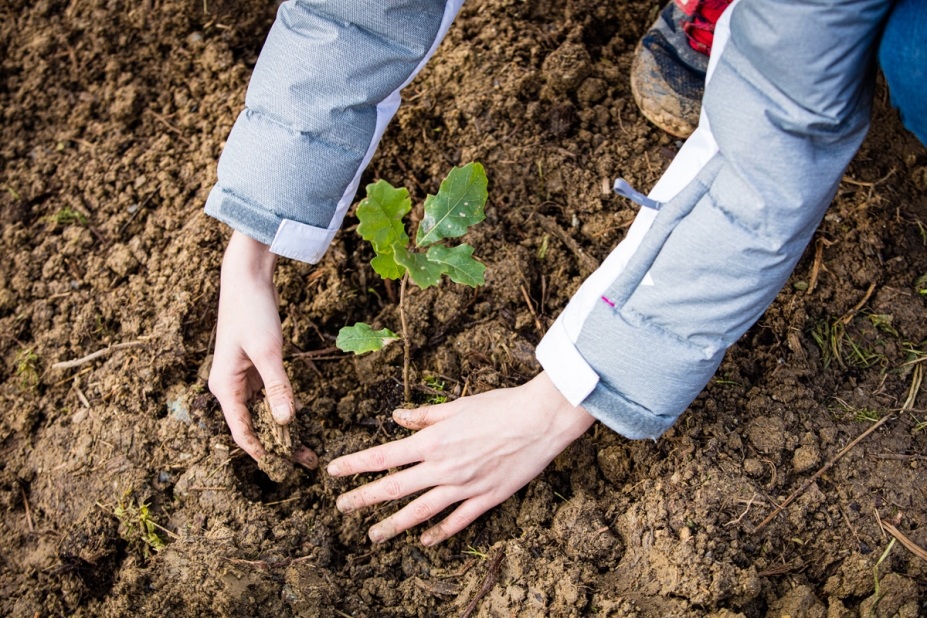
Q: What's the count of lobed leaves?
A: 6